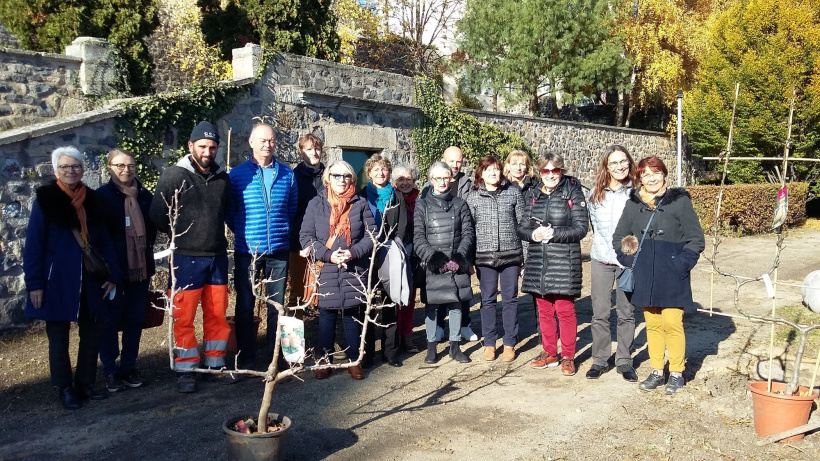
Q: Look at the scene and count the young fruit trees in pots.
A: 2